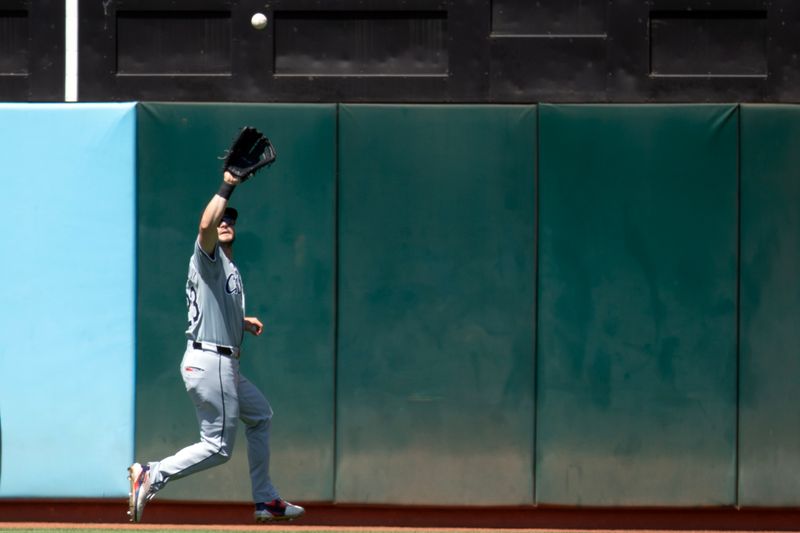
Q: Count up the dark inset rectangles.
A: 5